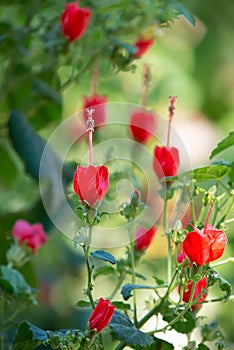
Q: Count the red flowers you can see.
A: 11